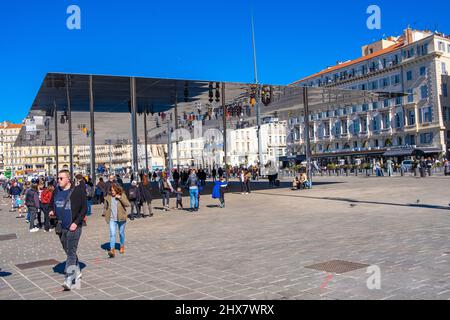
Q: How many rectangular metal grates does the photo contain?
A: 3